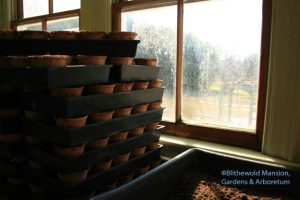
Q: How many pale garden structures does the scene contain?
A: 1